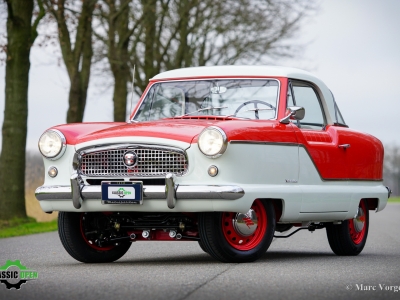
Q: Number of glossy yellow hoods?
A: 0